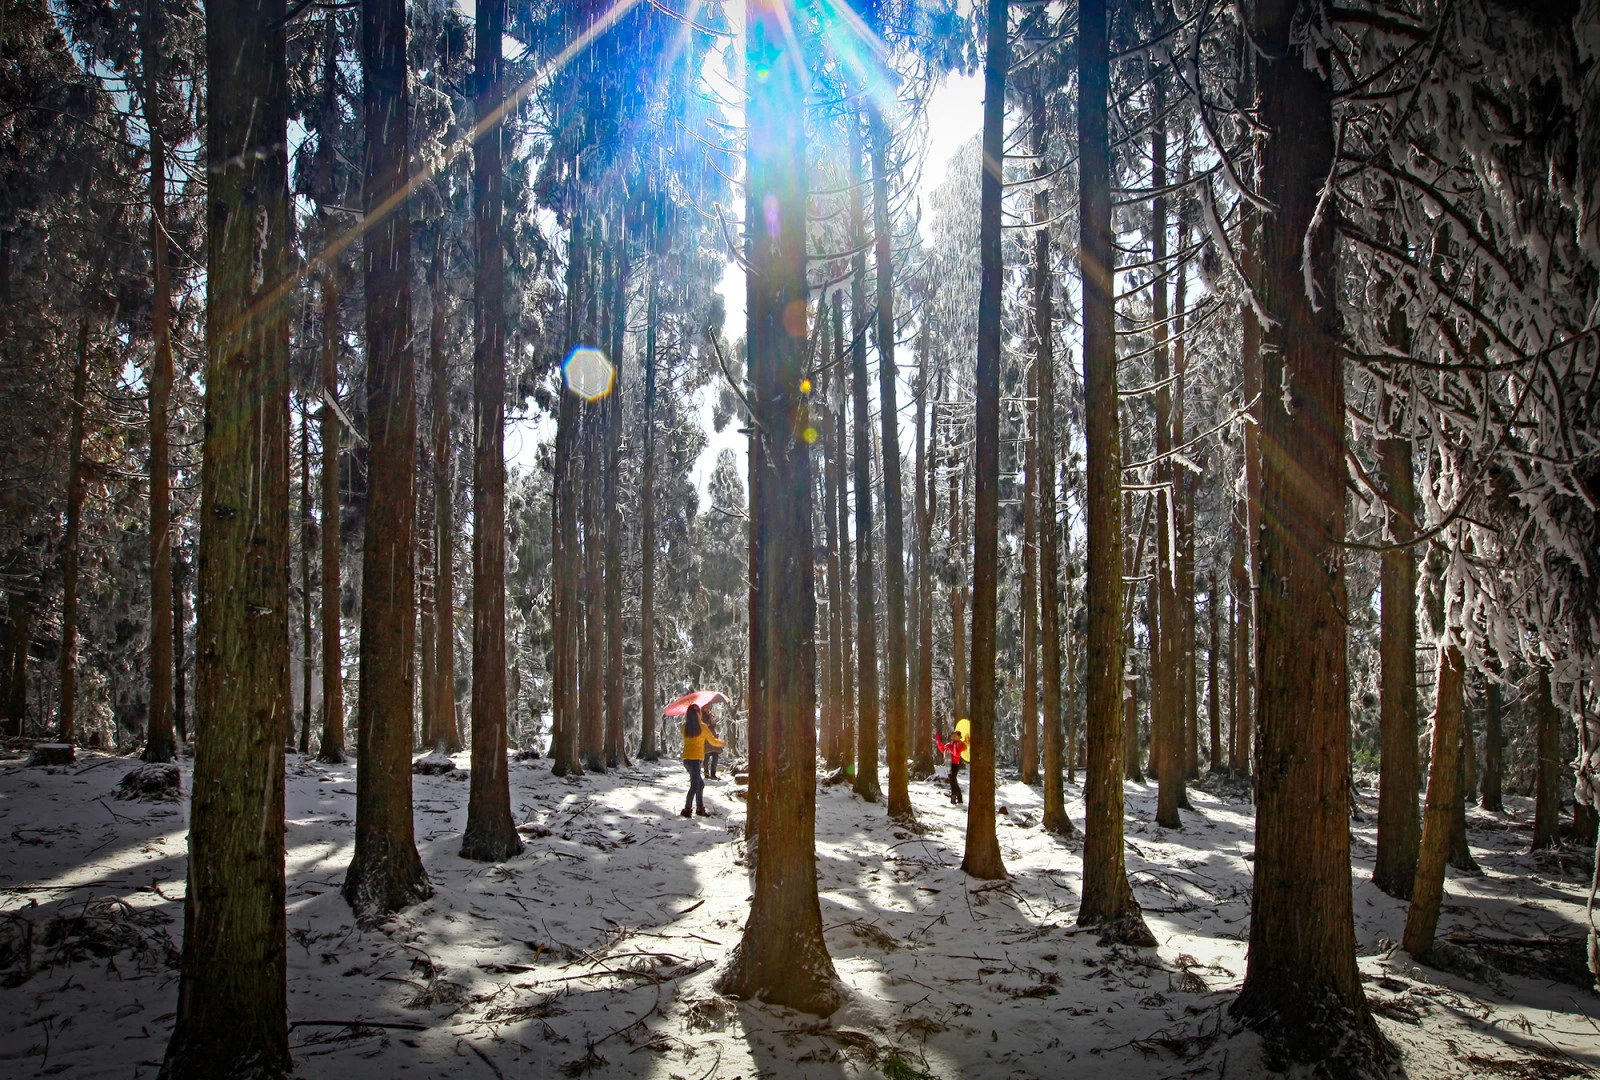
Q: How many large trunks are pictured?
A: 7